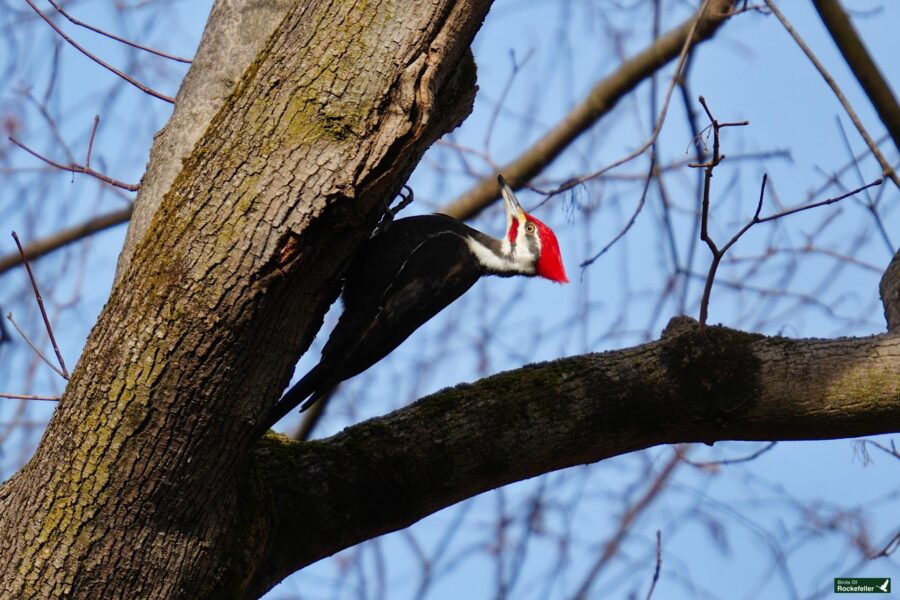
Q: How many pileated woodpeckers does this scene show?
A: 1